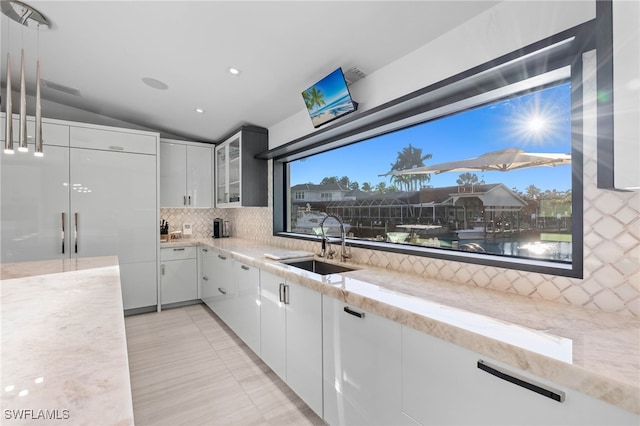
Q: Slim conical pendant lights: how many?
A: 3